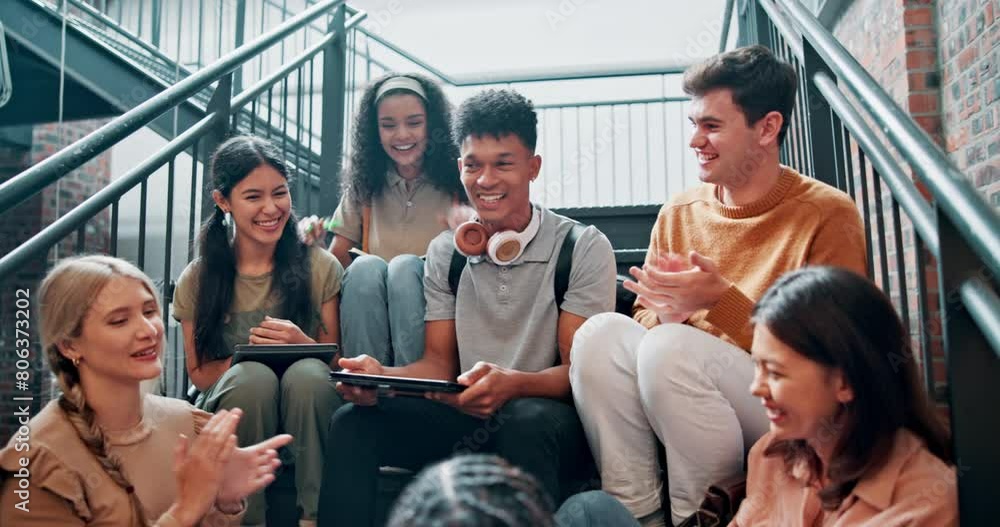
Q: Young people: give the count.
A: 7